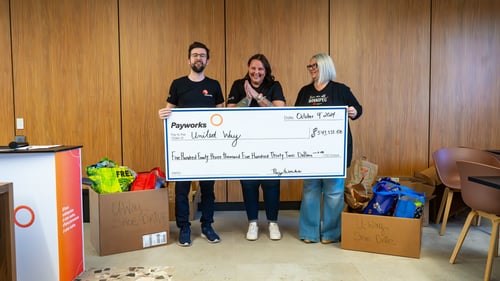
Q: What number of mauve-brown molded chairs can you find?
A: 2